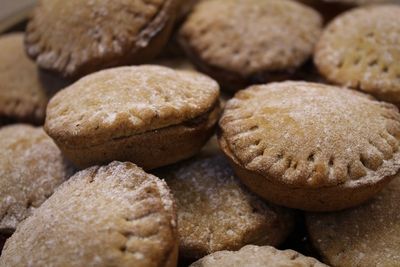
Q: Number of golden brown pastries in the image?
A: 11